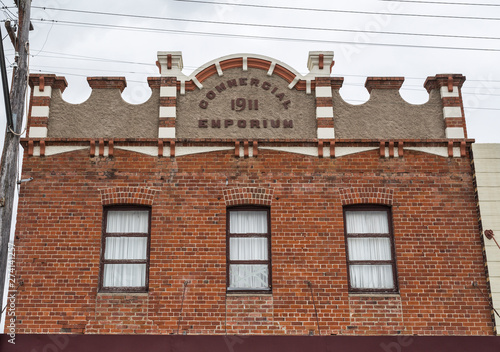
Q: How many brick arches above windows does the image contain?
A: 3